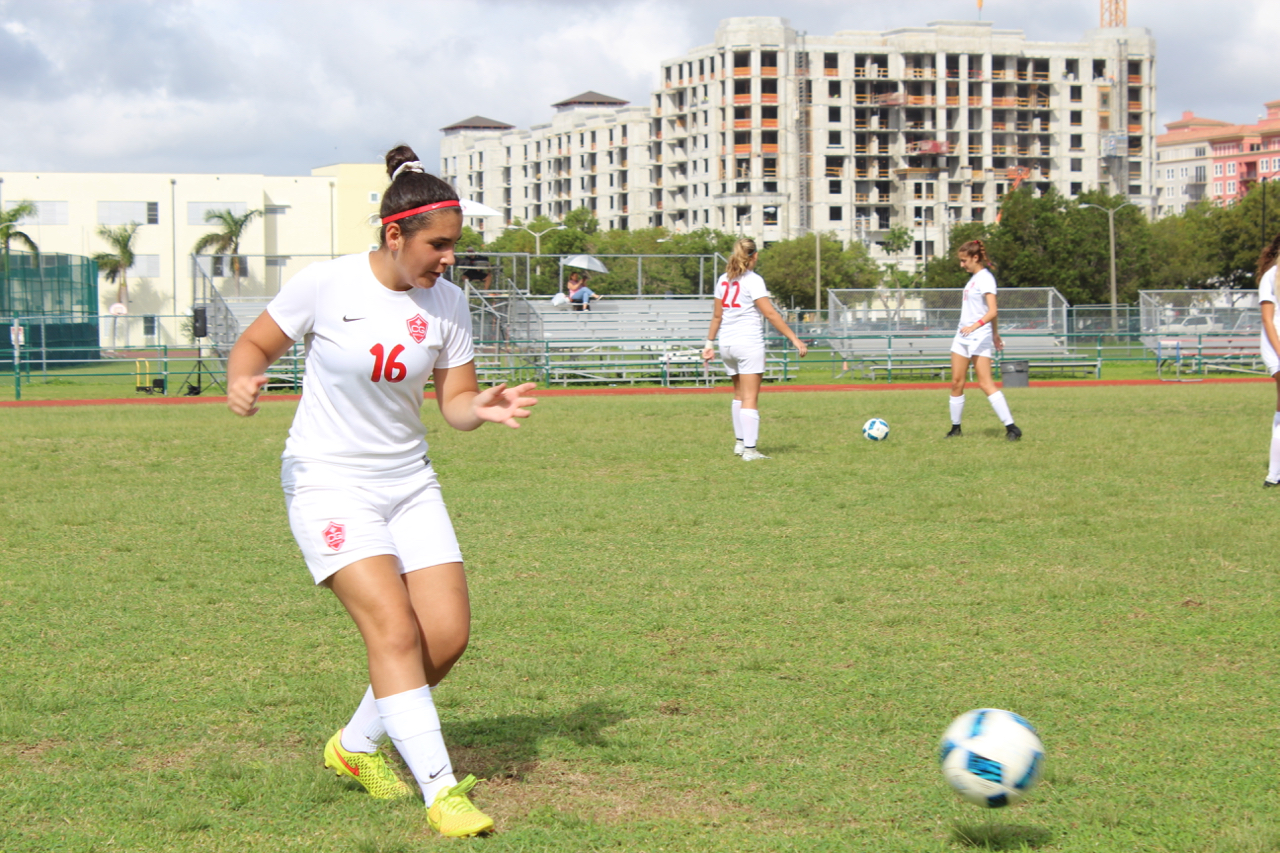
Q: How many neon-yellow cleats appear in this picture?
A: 2